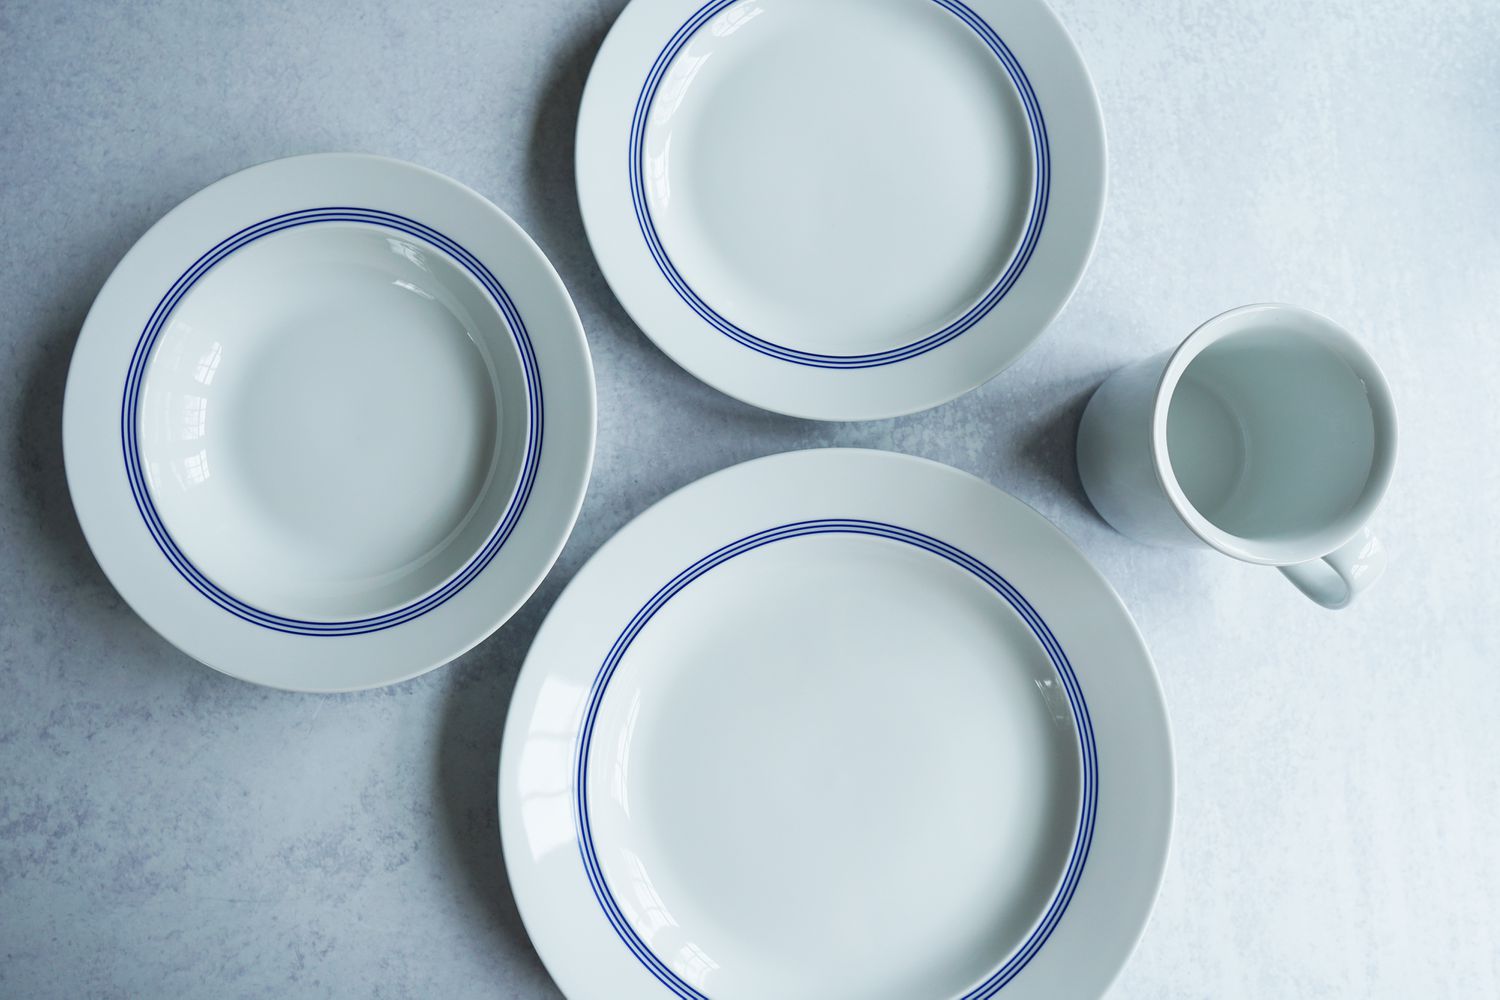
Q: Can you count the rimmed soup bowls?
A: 1